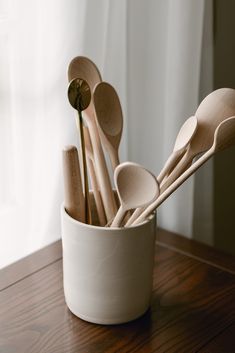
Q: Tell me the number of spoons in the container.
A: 7